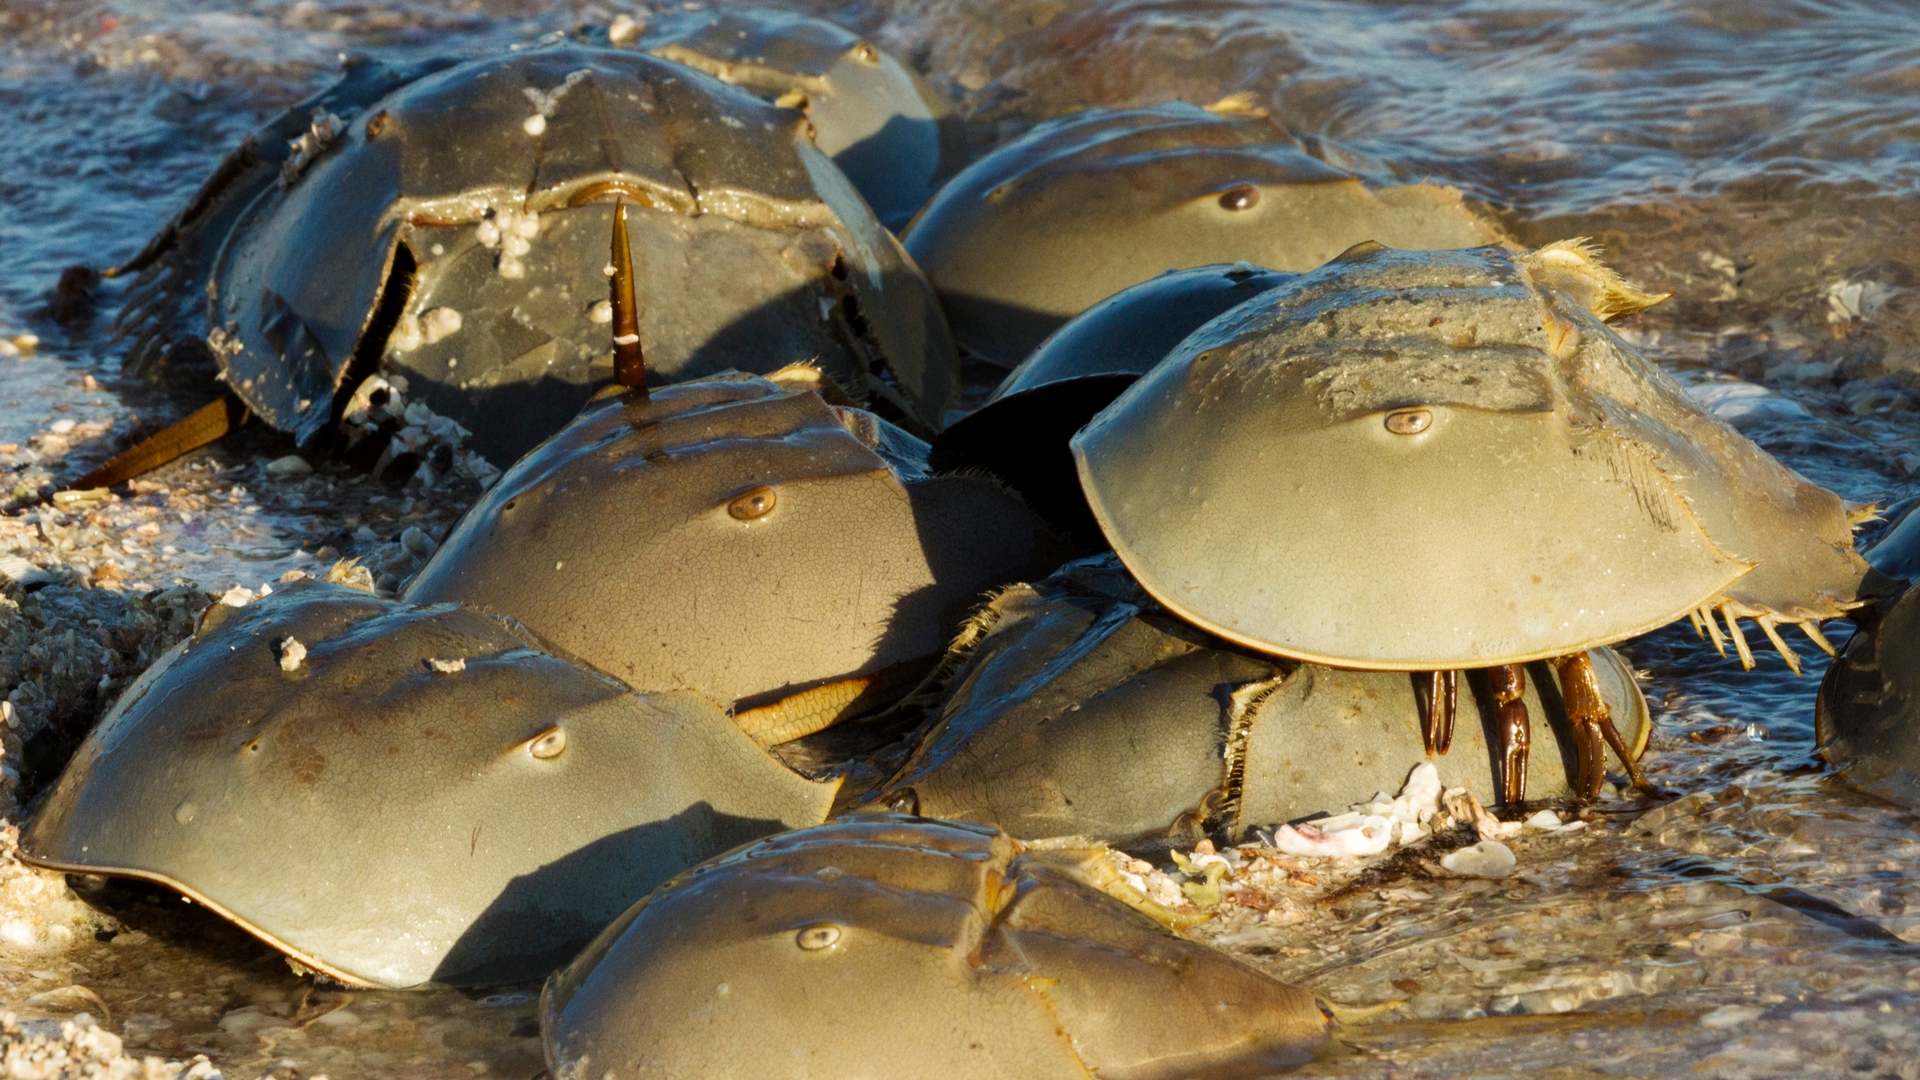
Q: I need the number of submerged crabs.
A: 0